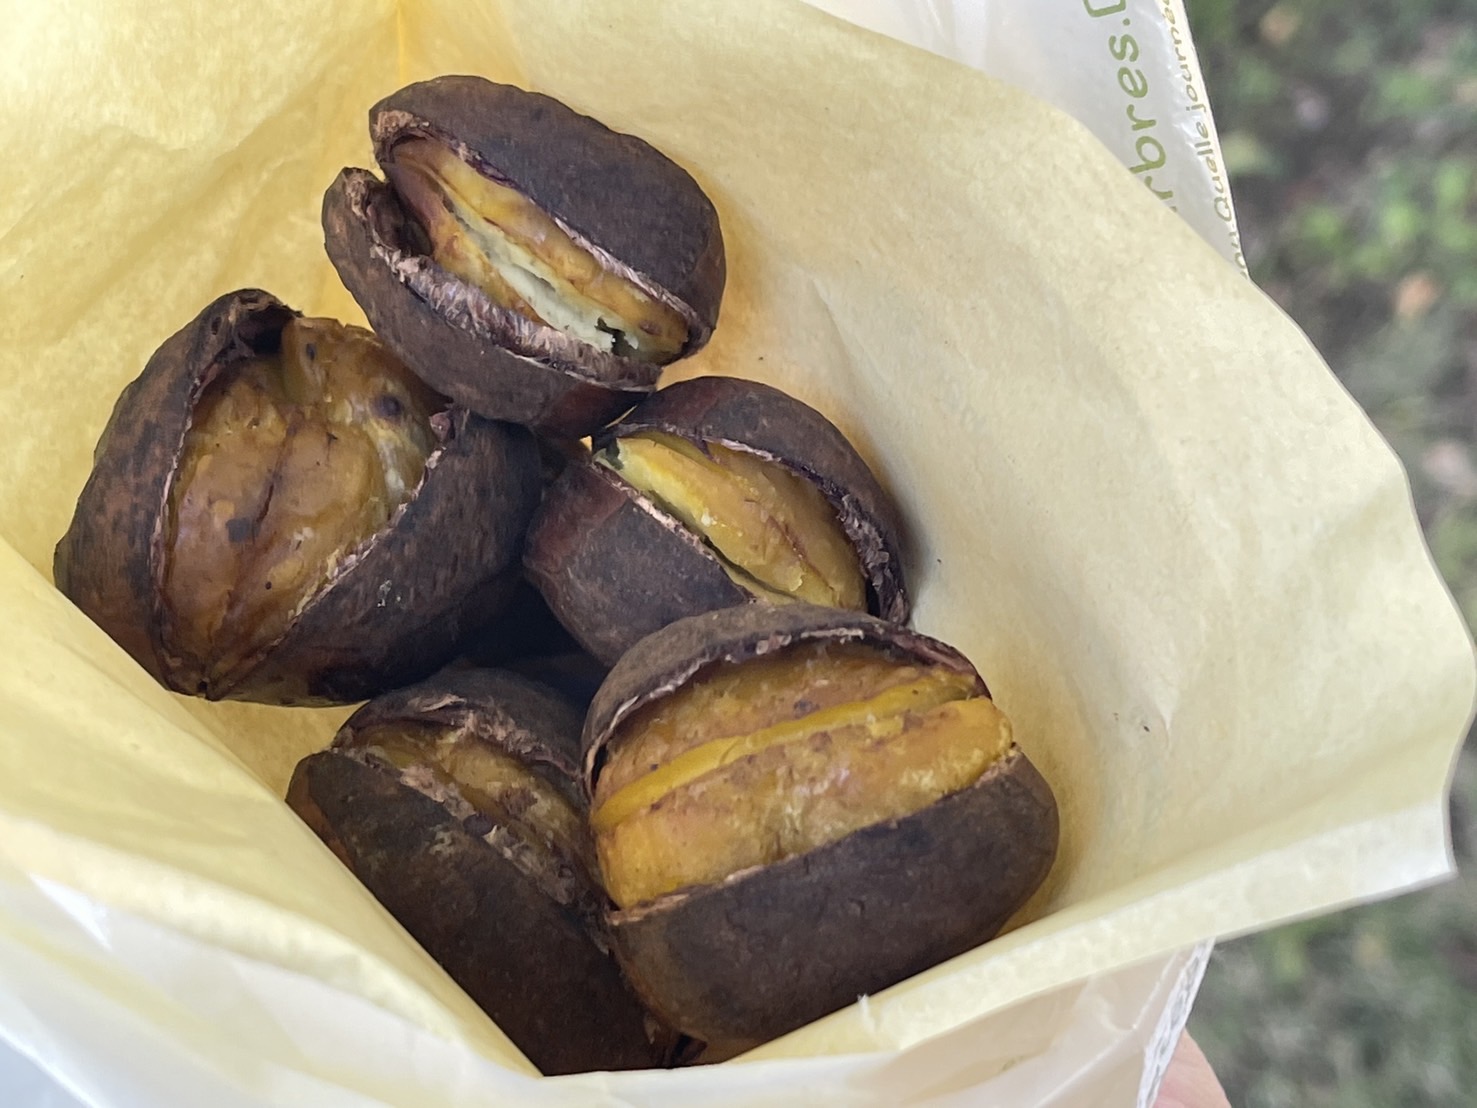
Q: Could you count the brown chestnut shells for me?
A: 5